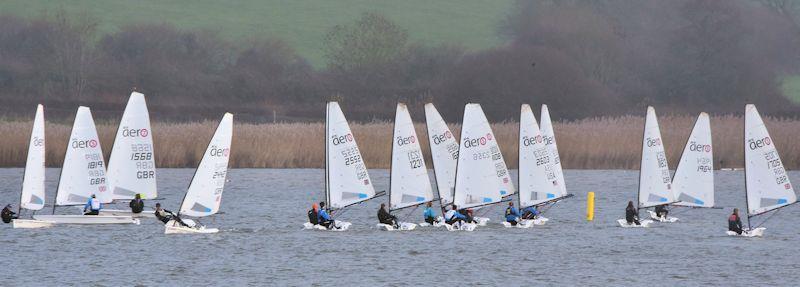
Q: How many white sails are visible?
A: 13